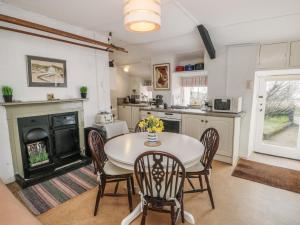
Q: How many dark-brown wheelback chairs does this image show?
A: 4